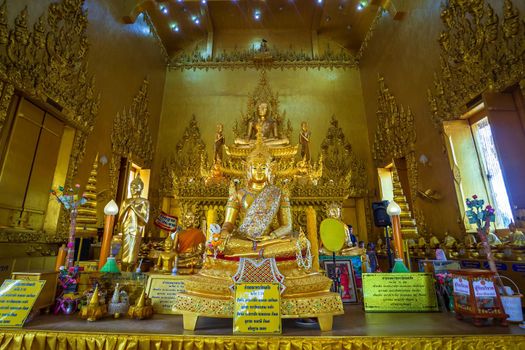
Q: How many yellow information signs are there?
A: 4